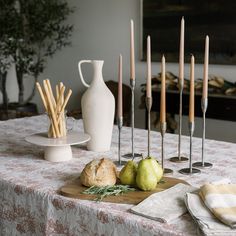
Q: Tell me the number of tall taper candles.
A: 7